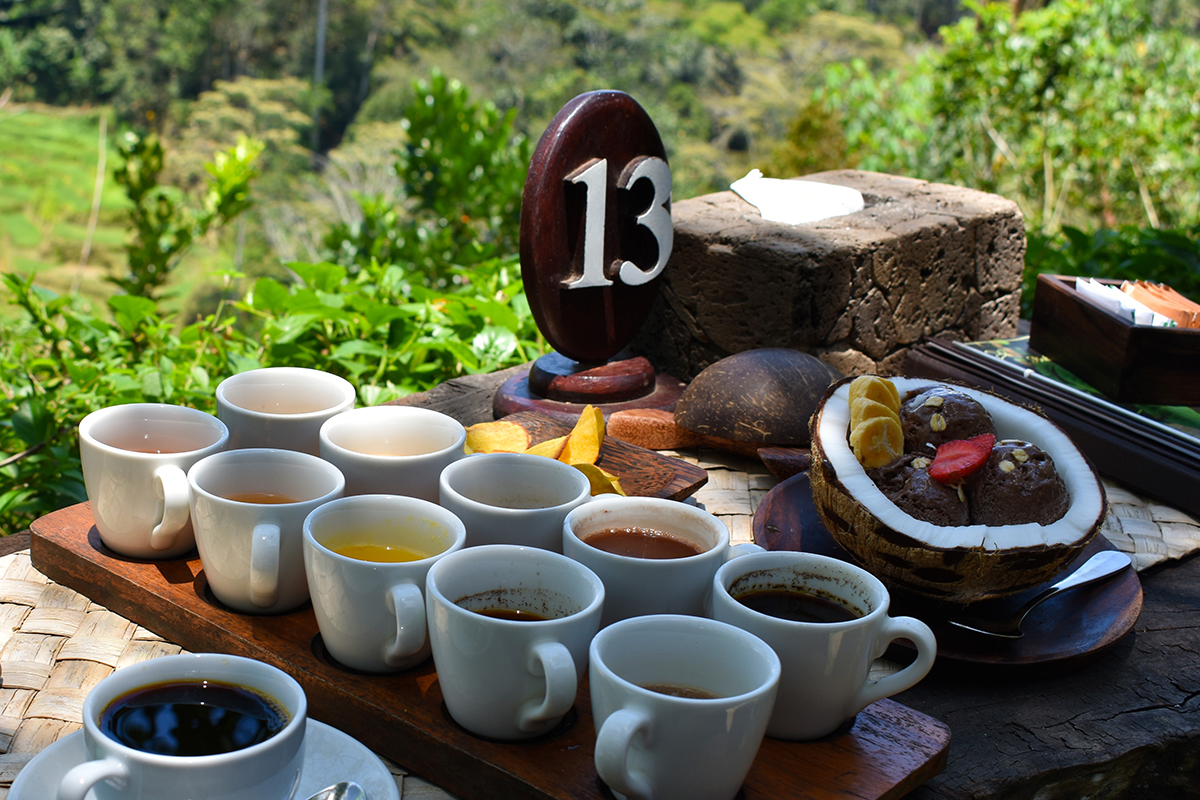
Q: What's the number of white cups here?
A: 11